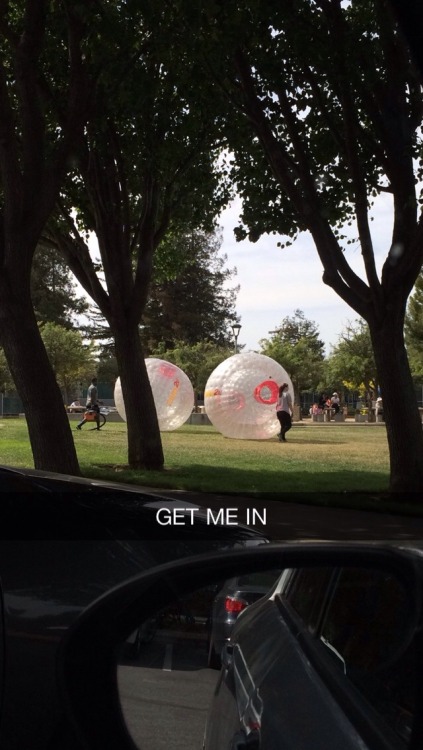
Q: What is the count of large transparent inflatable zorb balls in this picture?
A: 2